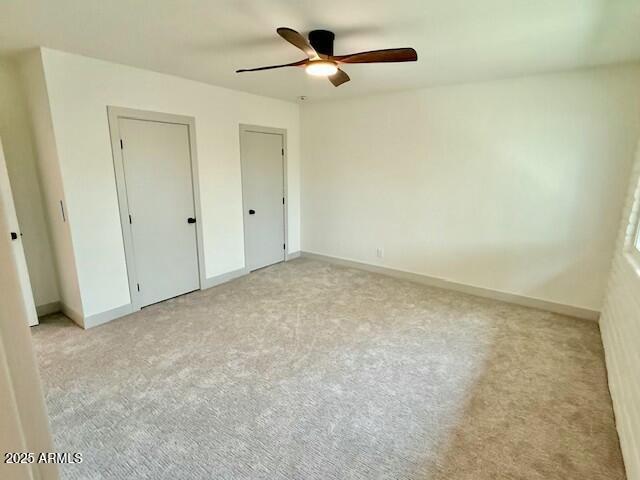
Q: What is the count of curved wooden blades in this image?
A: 4